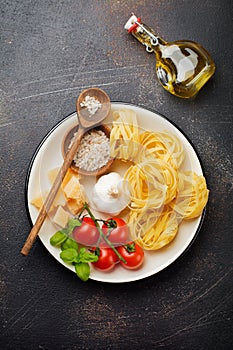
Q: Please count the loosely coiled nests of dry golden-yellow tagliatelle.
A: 5